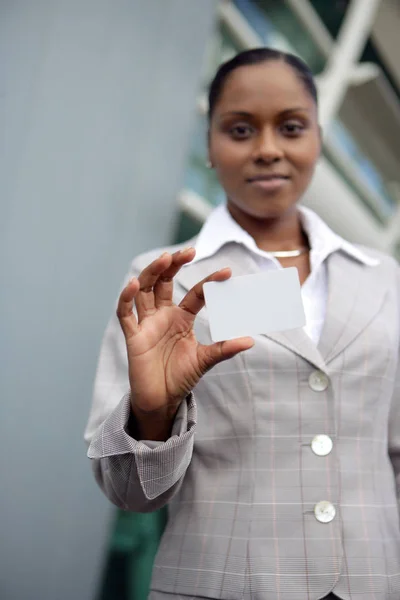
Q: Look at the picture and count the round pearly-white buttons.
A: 3